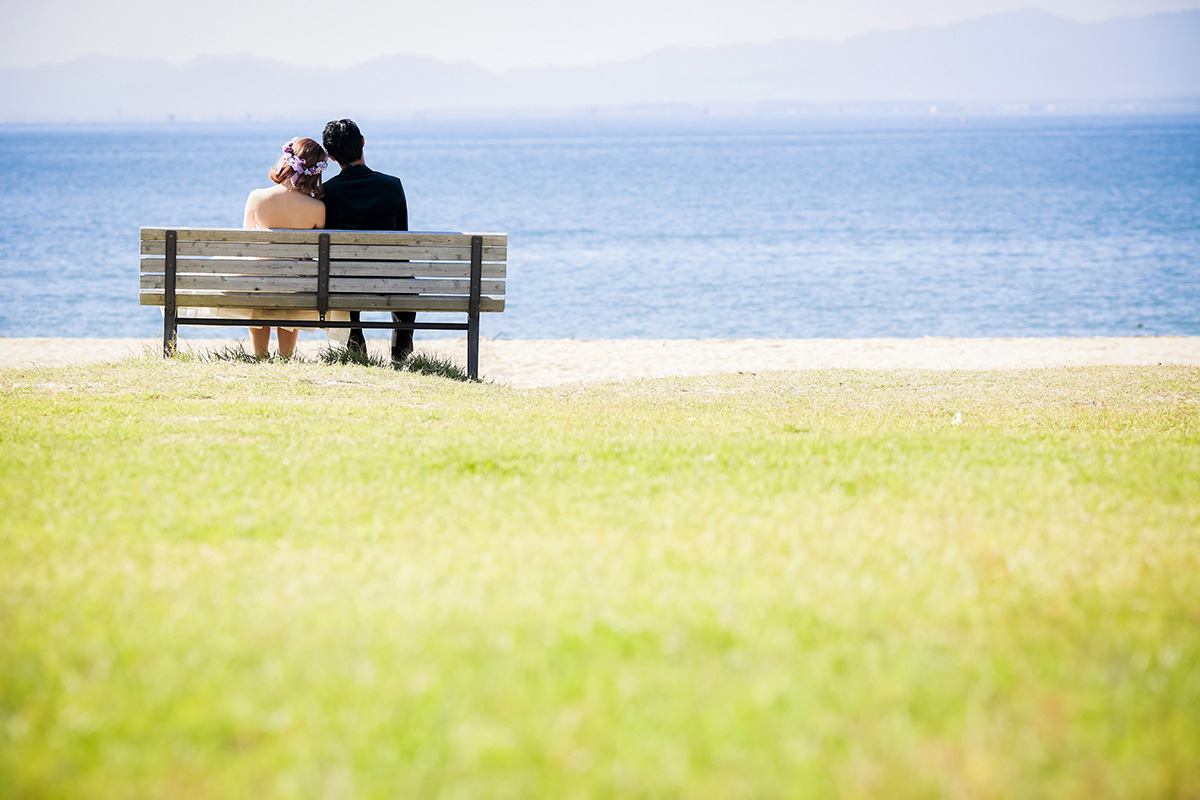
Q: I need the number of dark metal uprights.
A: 3